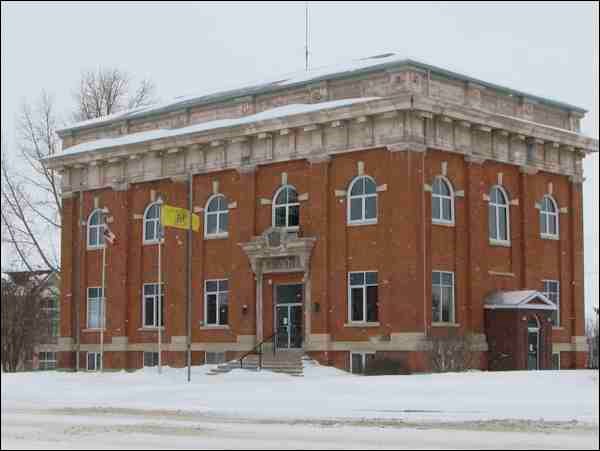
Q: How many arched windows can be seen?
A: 8